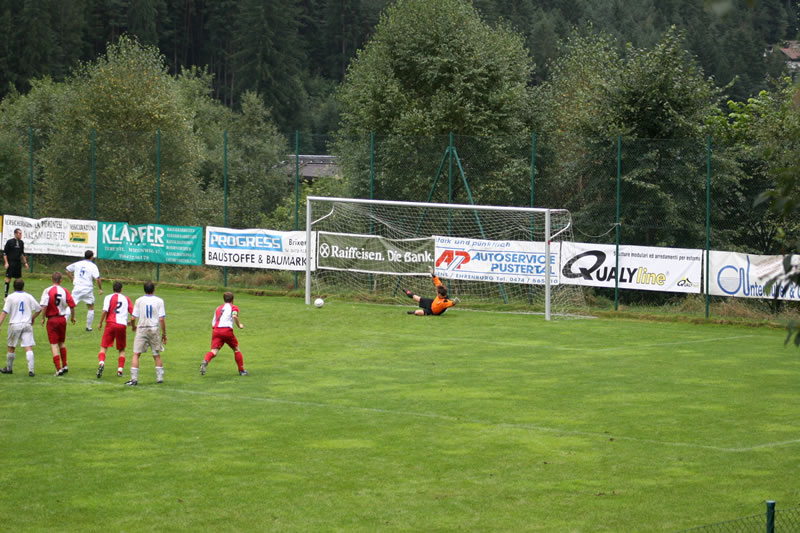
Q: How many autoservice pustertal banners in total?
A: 1